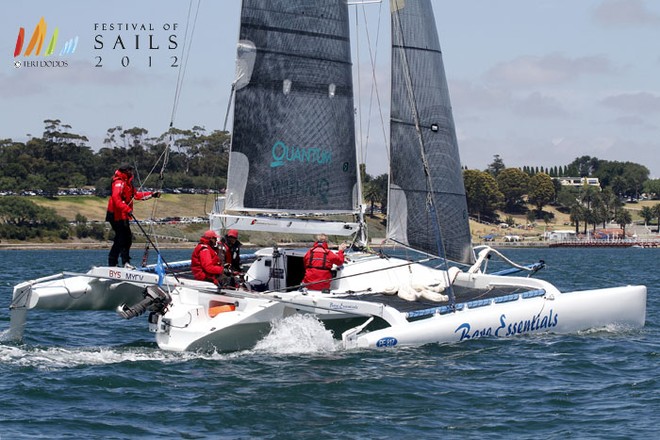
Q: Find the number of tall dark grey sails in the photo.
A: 2